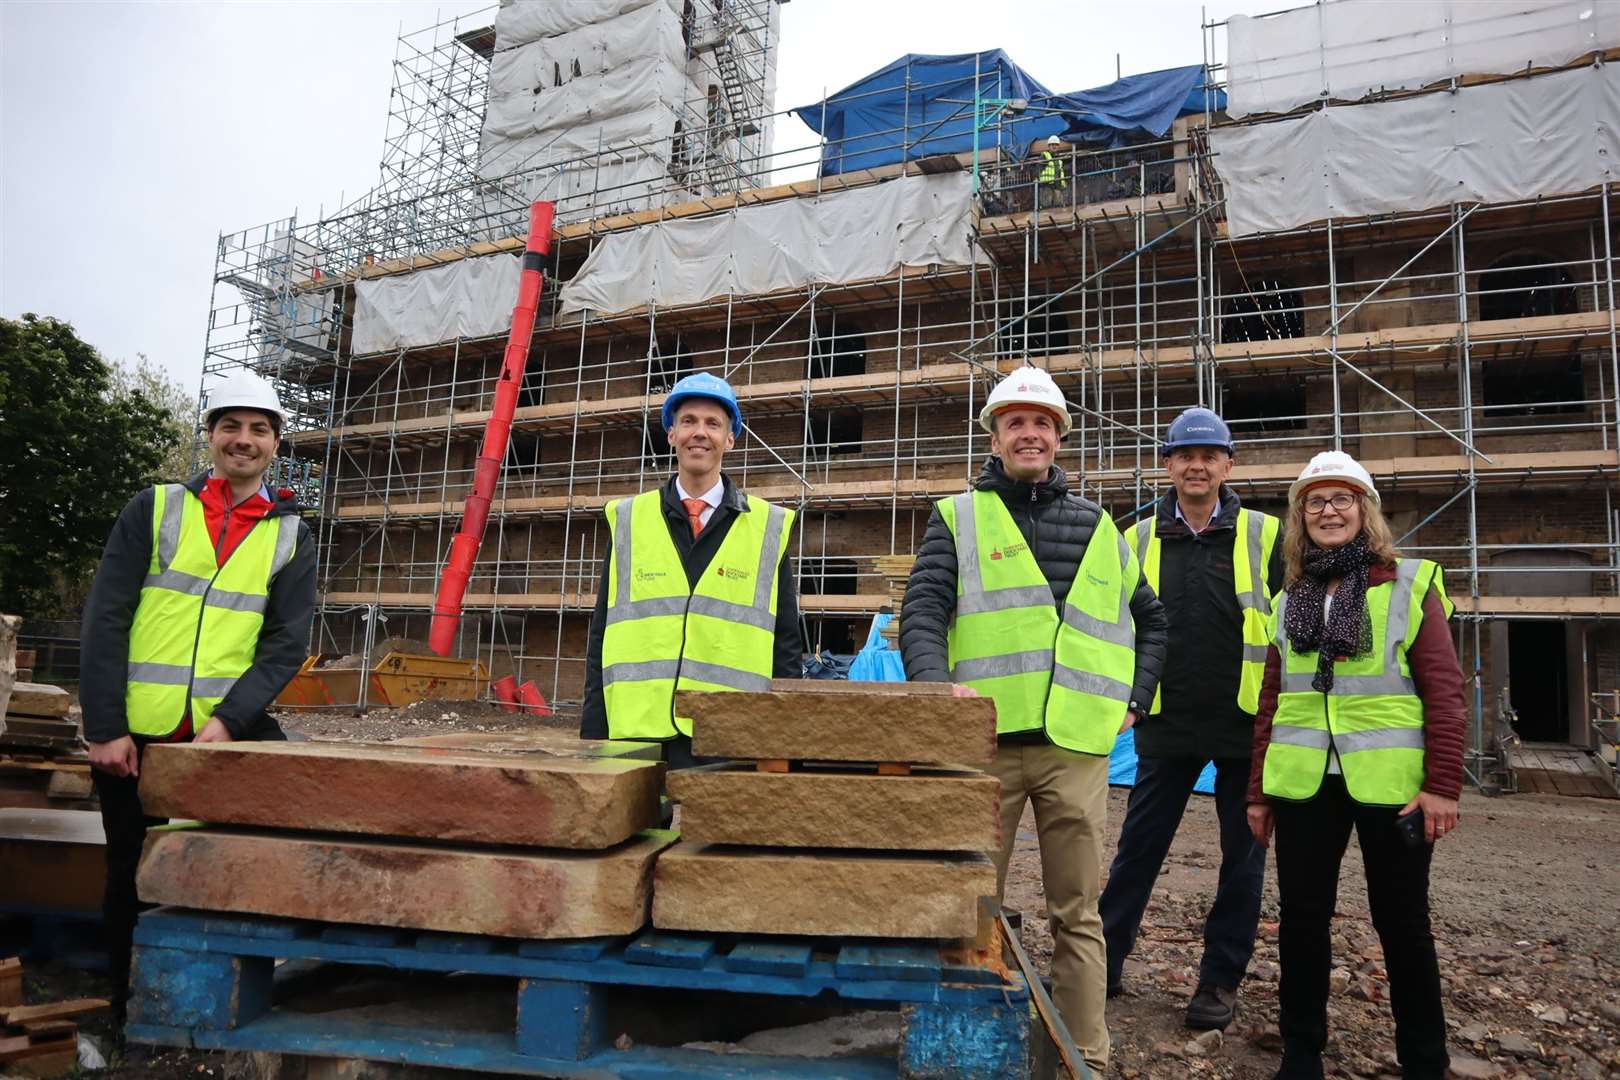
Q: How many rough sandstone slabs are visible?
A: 5